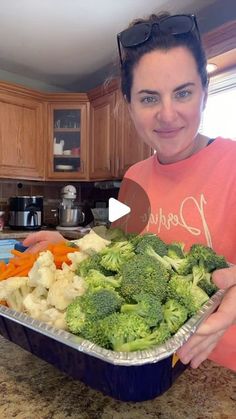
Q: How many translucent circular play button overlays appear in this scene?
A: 1